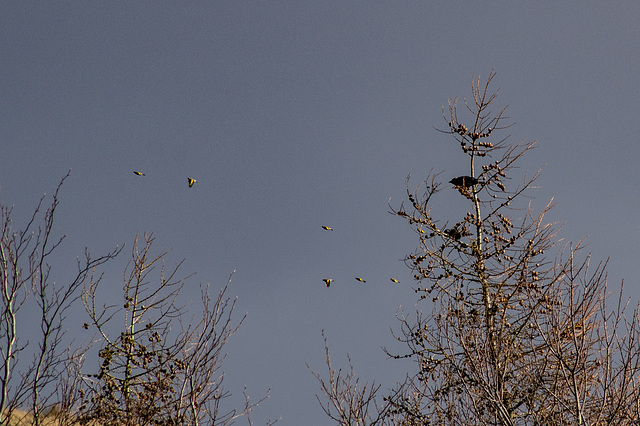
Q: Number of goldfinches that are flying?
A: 6